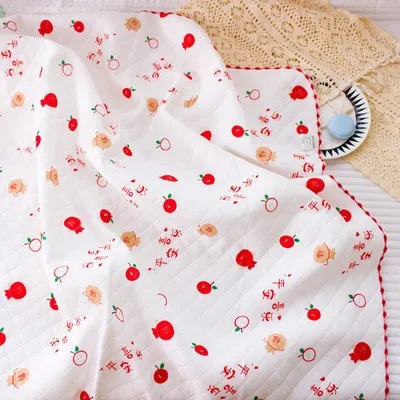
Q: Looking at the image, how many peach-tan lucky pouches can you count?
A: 14